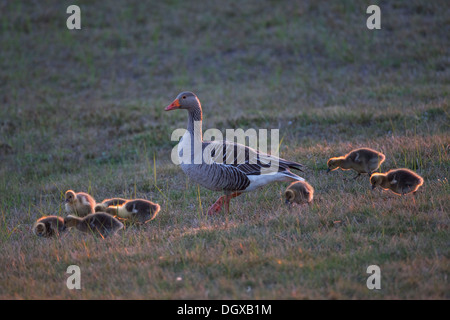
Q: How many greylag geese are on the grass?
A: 9